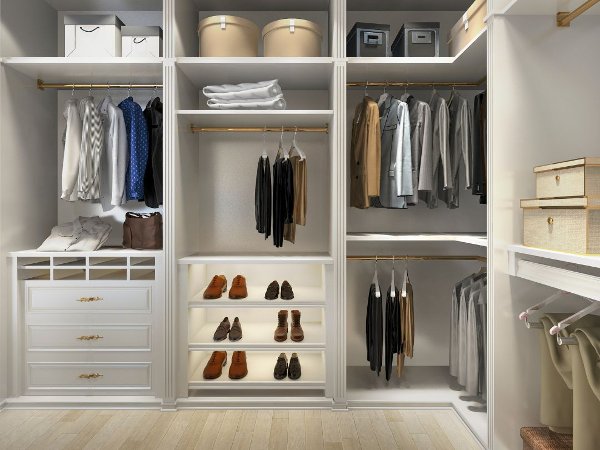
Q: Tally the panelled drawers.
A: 3